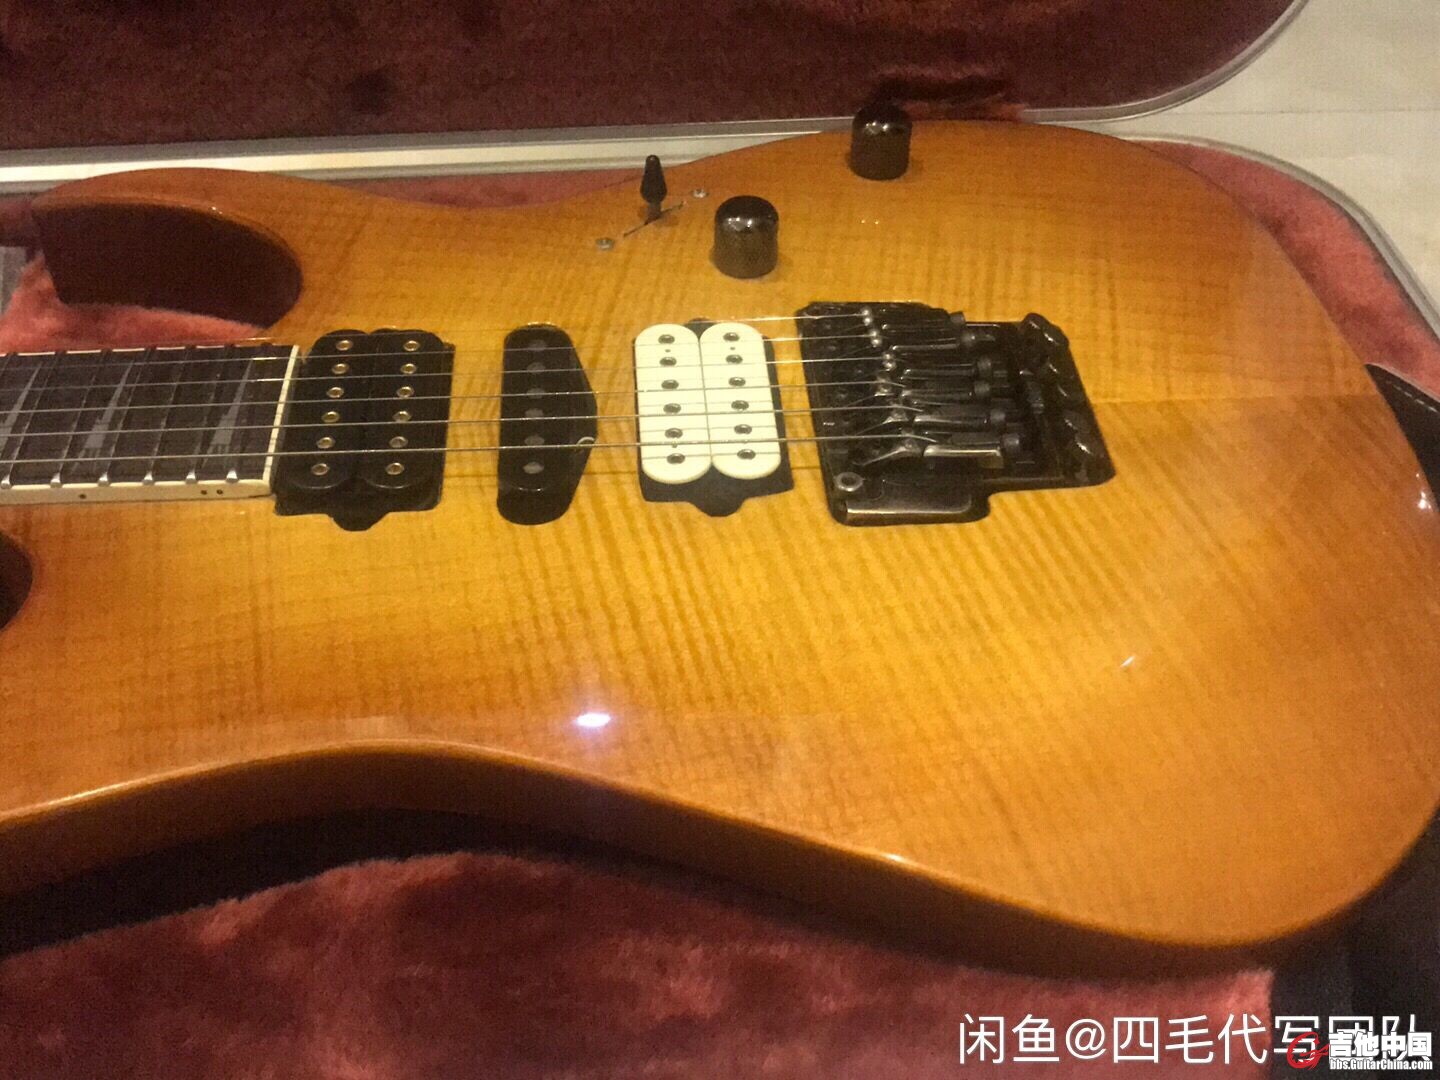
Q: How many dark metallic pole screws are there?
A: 12